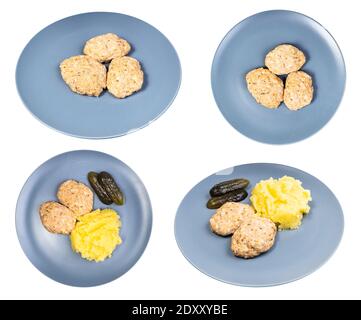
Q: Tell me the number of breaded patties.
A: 10